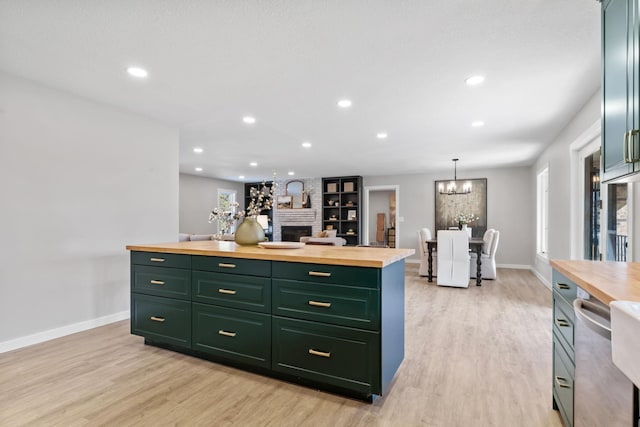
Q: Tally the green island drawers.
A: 9